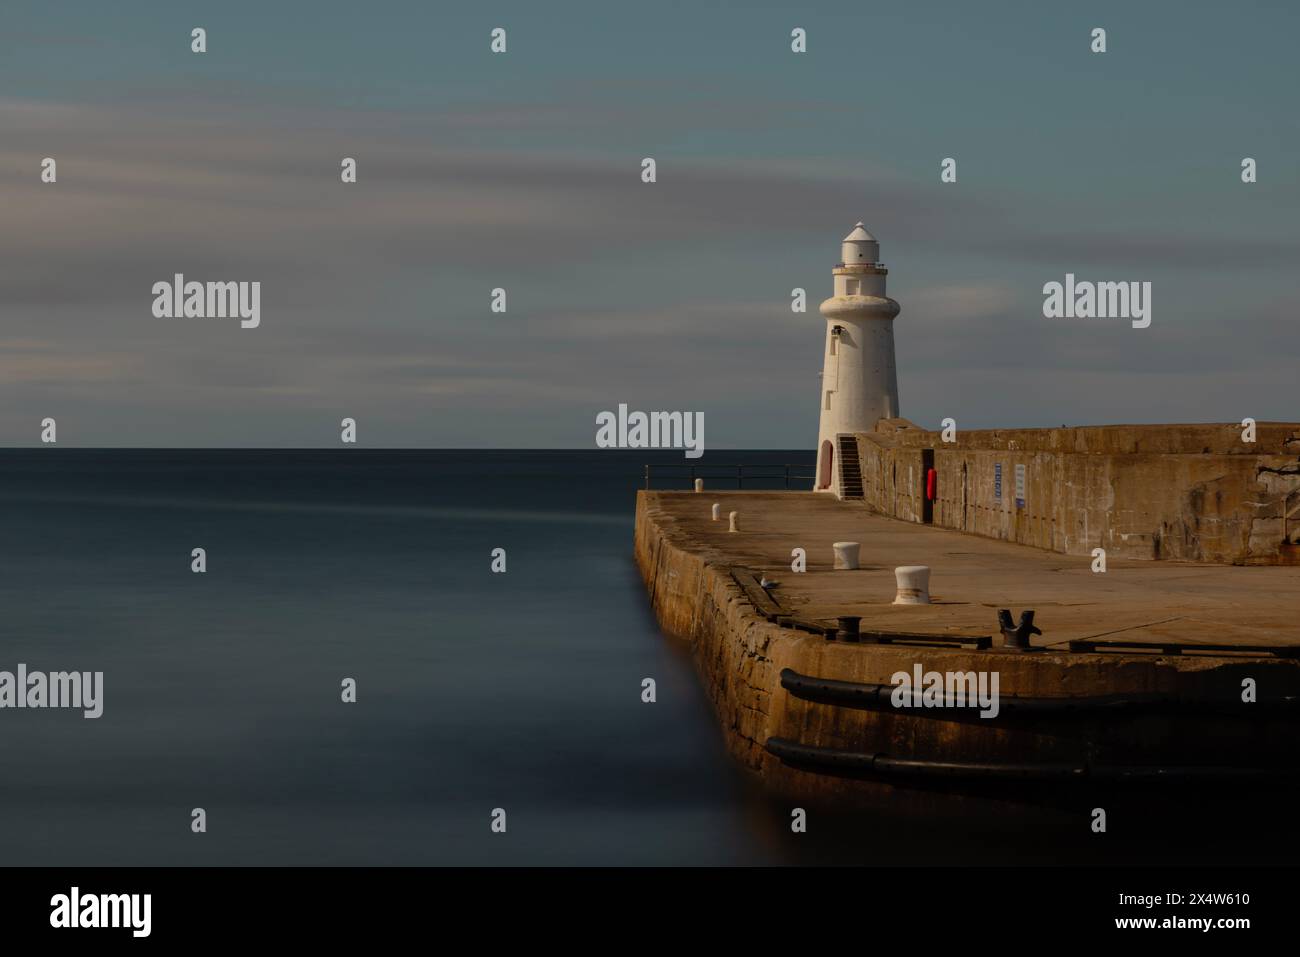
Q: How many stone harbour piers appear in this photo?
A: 1